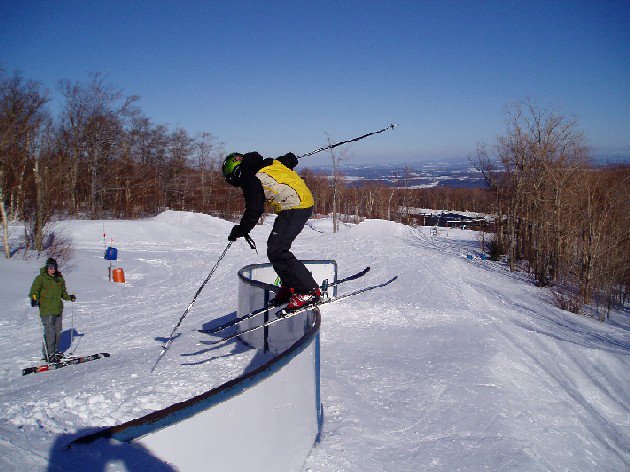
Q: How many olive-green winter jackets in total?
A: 1